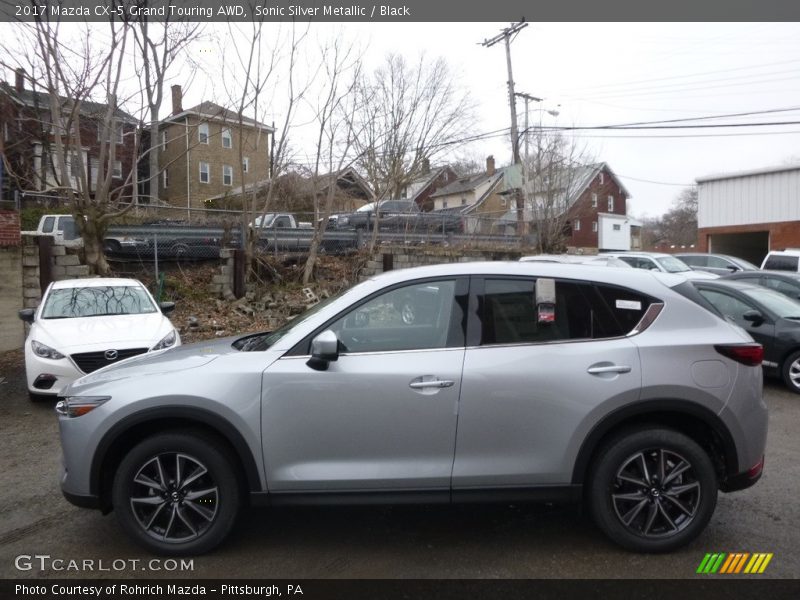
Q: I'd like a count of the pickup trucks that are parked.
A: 3